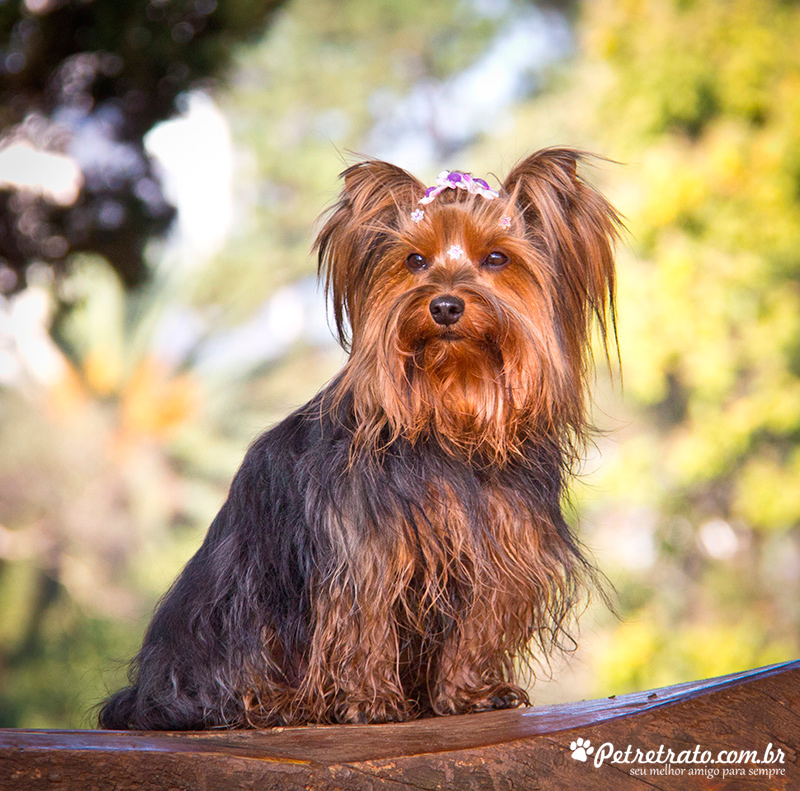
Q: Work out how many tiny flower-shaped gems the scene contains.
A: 3